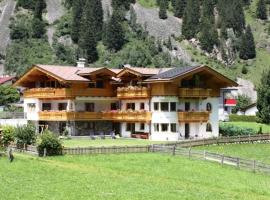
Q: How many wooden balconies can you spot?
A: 5